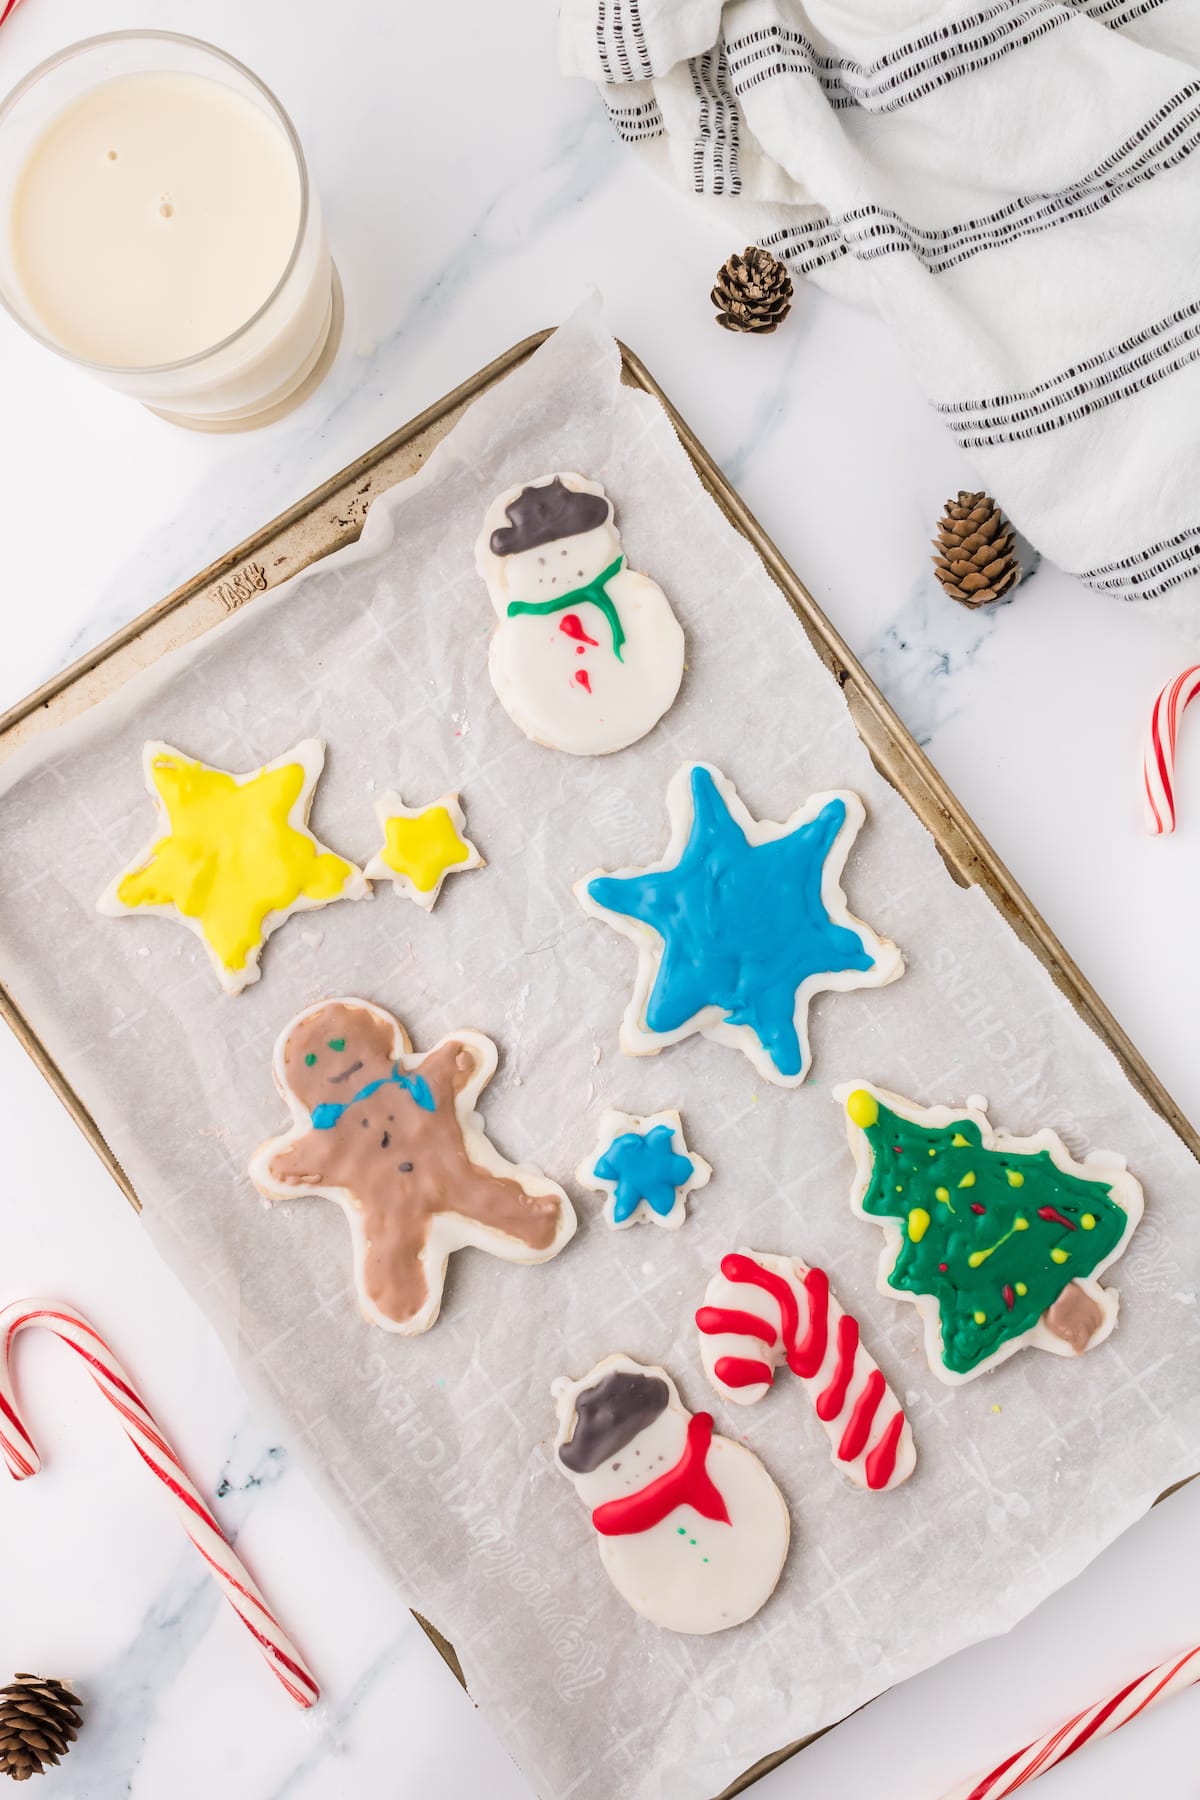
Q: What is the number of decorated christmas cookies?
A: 9